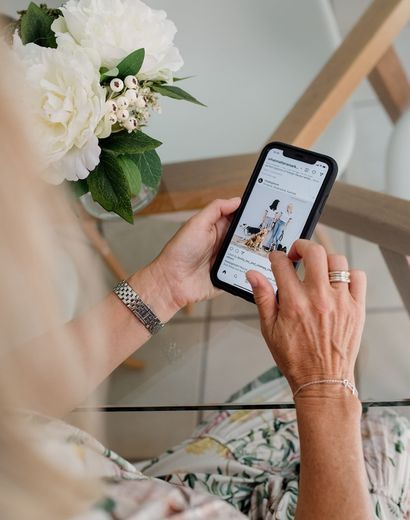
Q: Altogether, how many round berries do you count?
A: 9